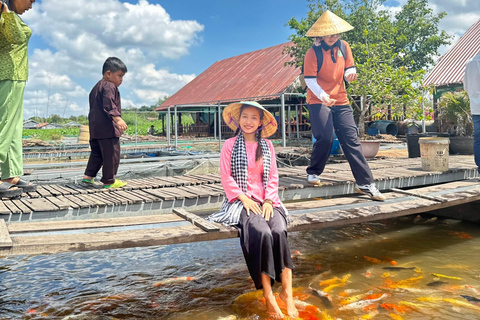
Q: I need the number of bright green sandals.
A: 2